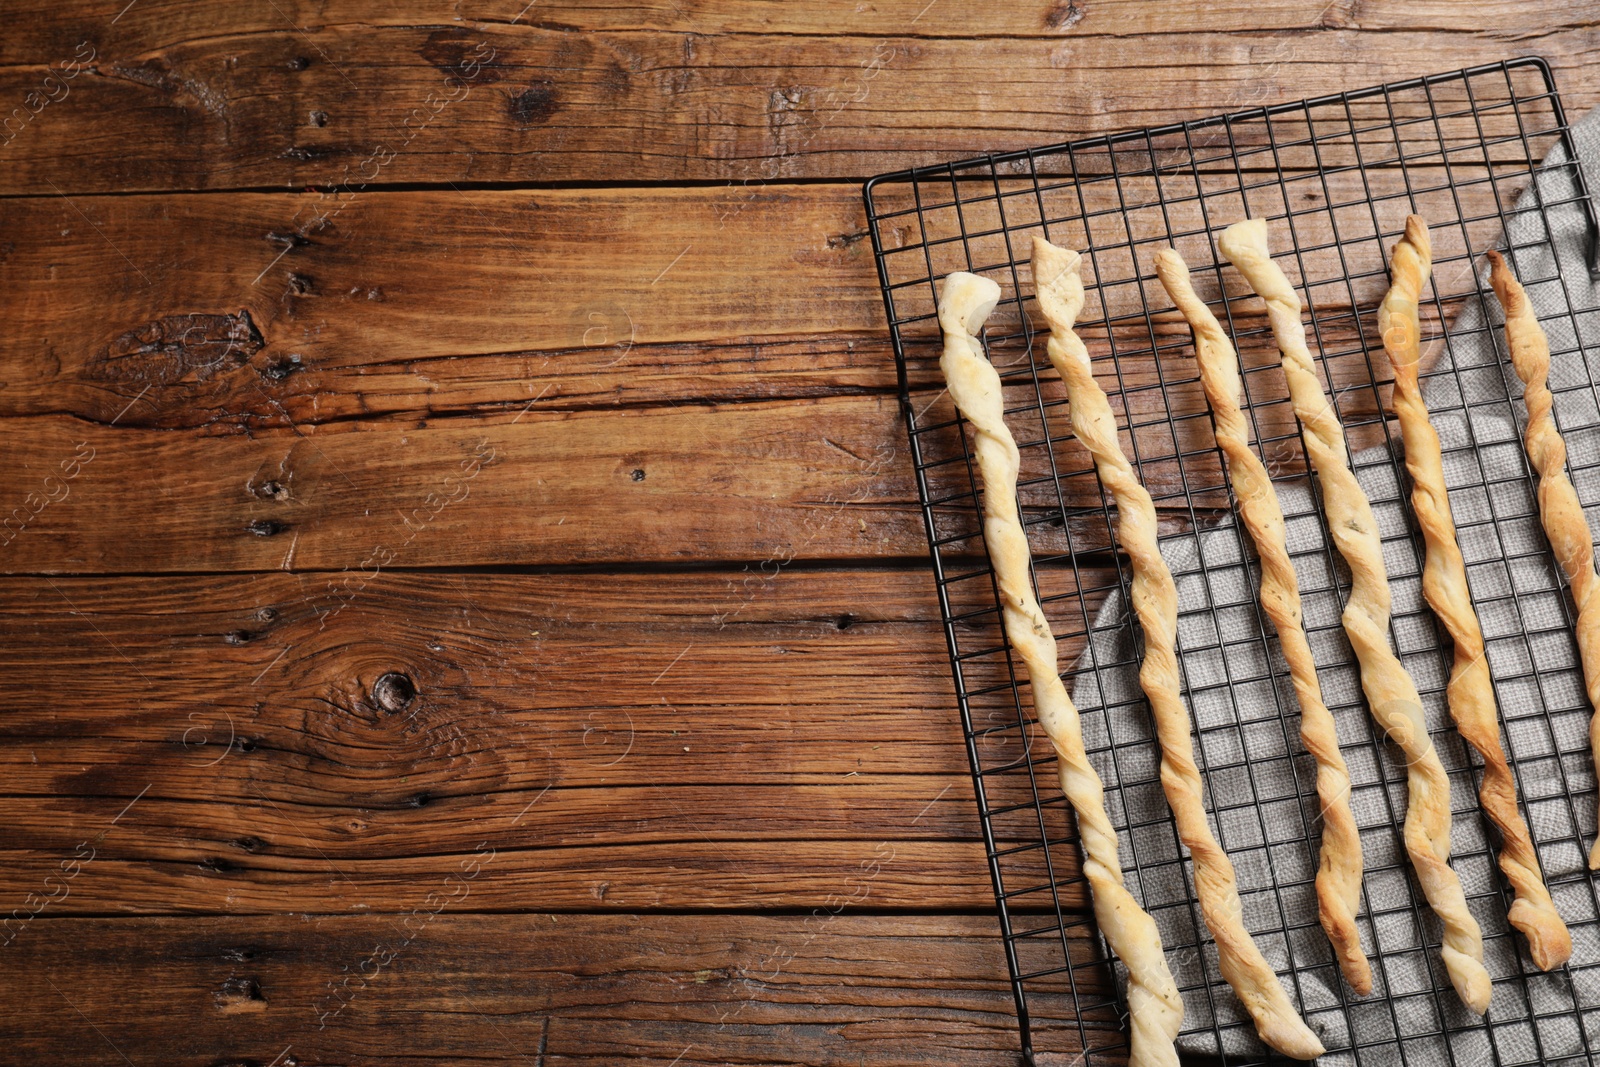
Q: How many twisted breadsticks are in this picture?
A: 6